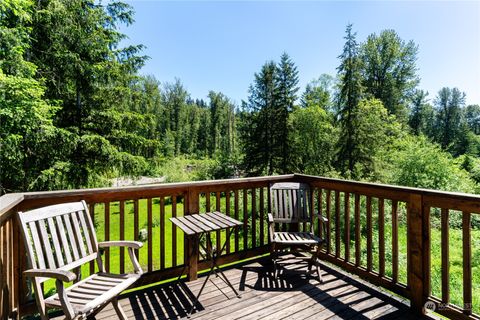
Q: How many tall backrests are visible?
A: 2